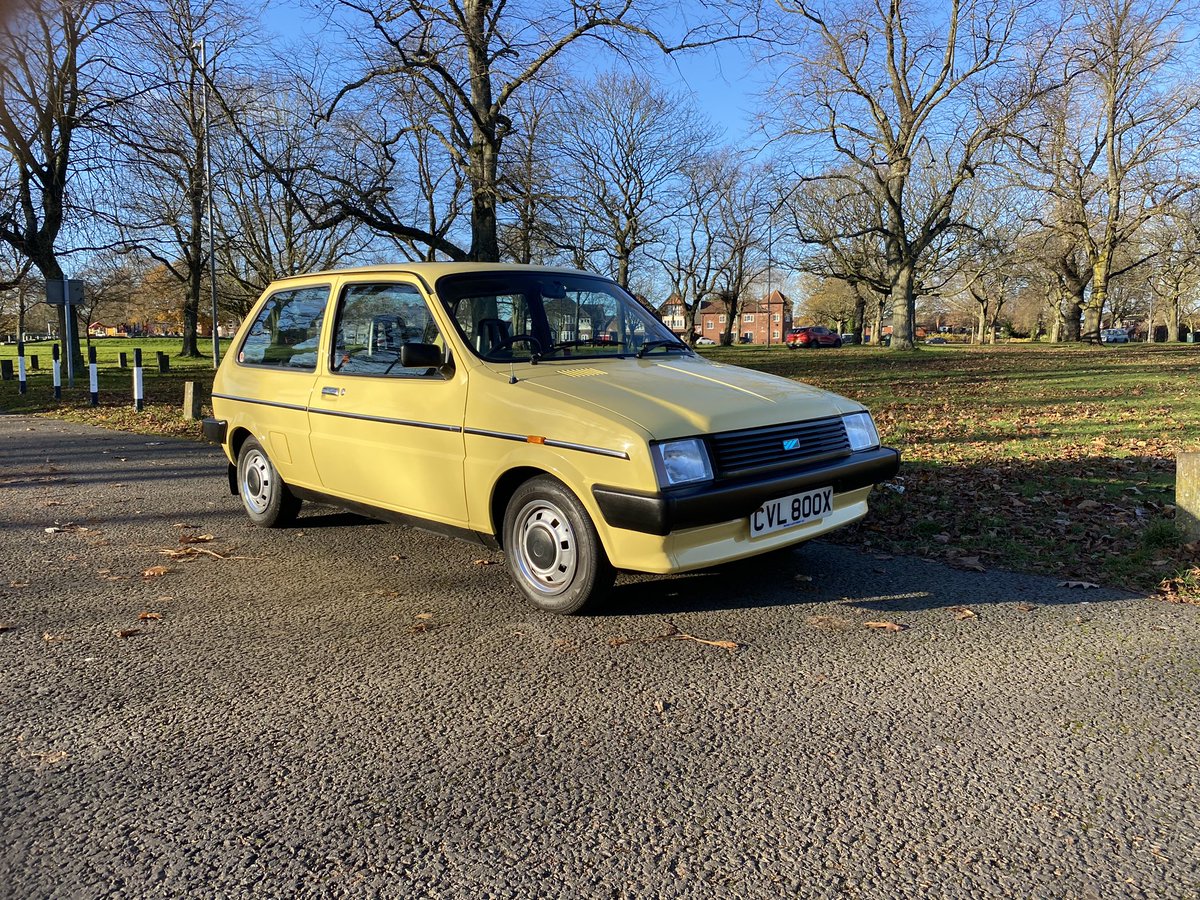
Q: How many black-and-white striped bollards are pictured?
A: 4